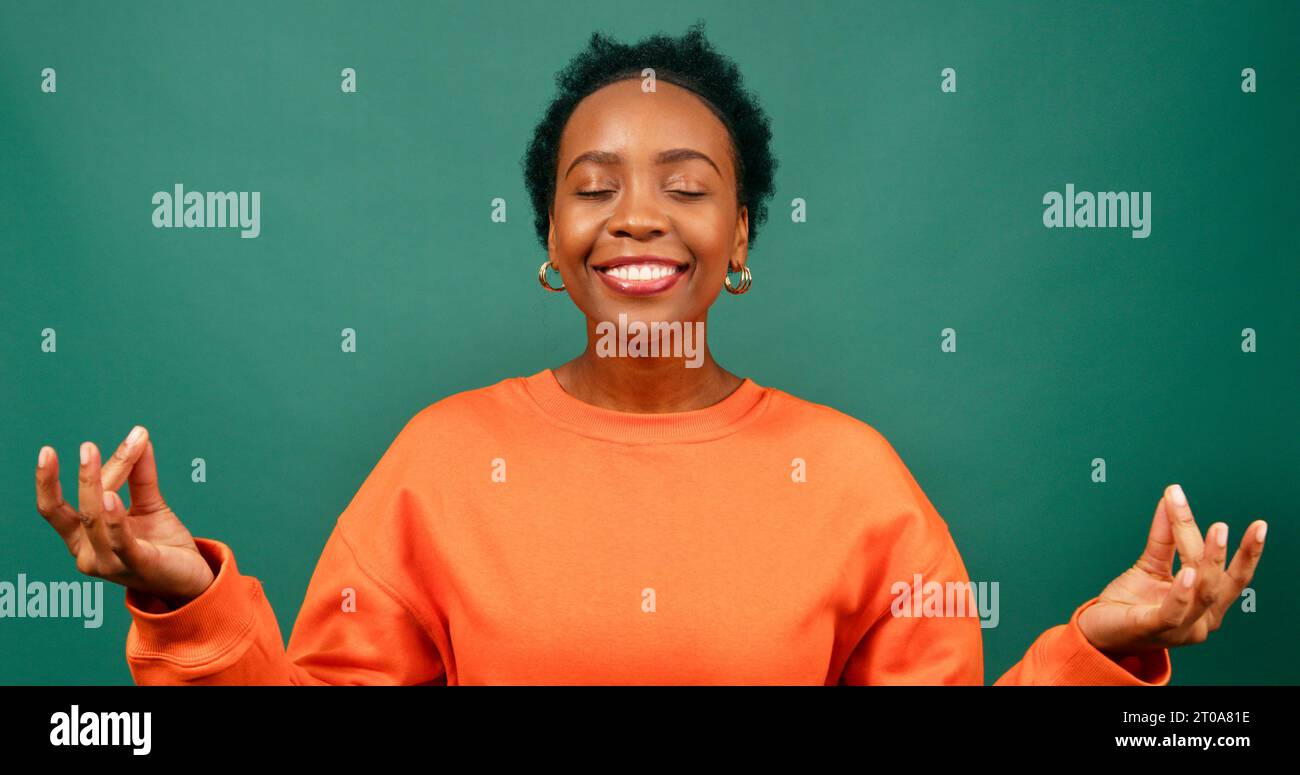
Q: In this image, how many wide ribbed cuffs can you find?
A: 2